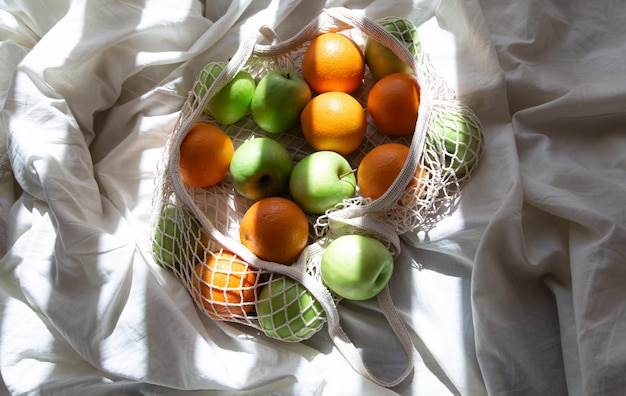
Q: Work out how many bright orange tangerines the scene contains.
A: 7